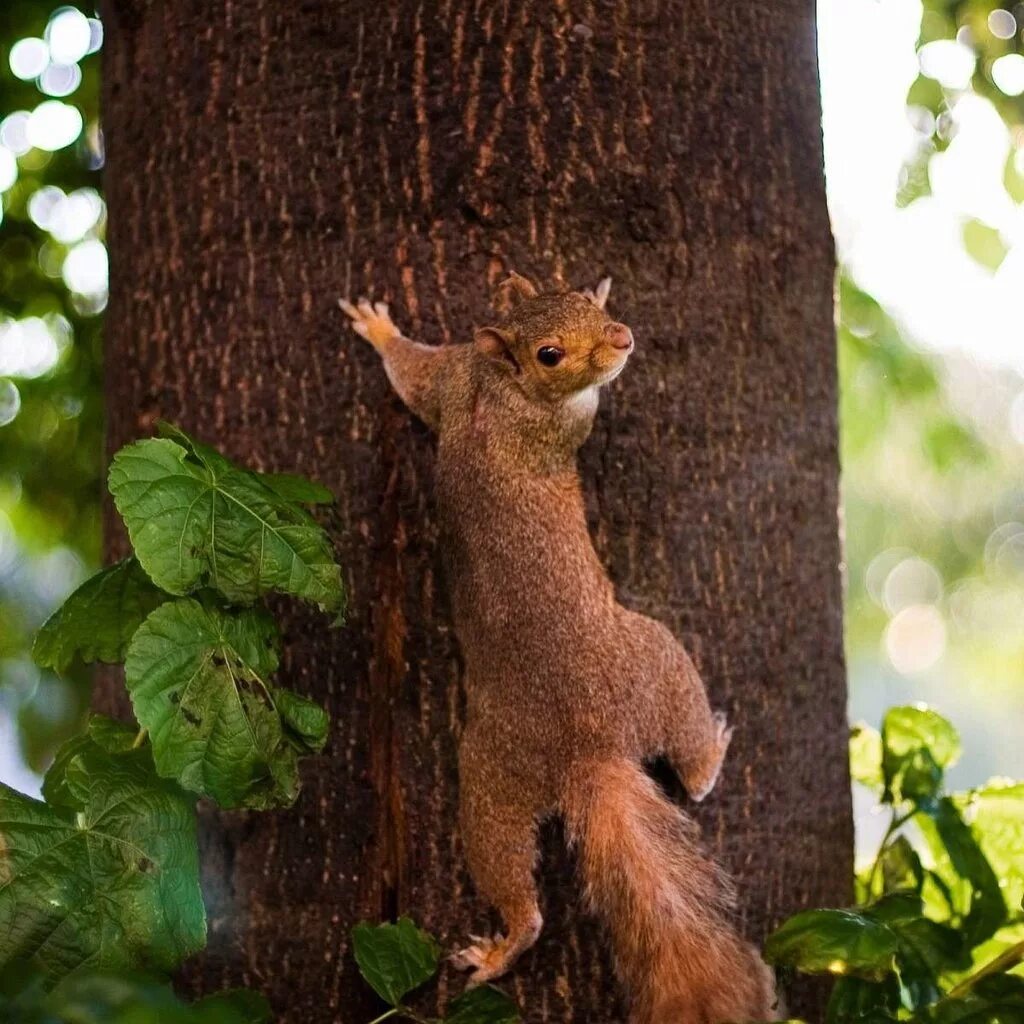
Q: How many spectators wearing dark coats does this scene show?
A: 0